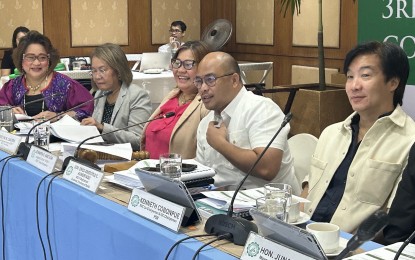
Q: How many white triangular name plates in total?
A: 5